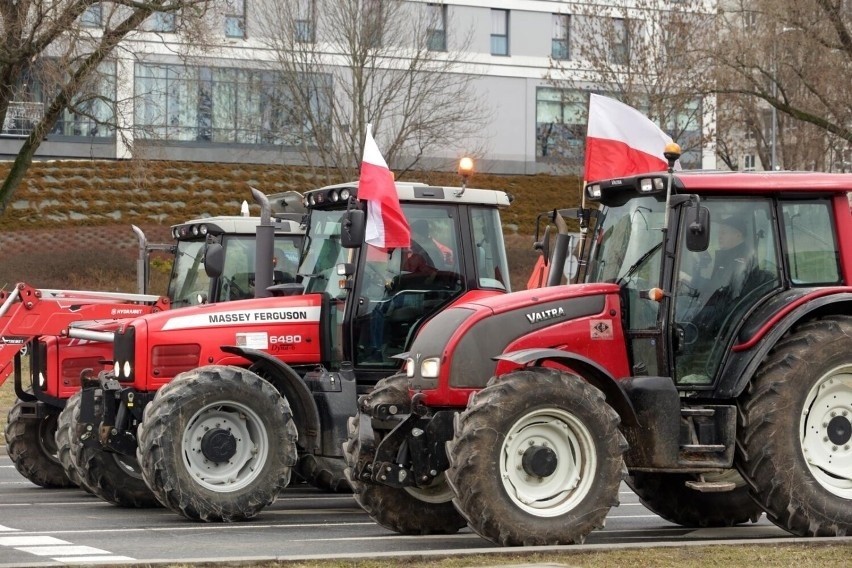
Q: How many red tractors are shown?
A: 3